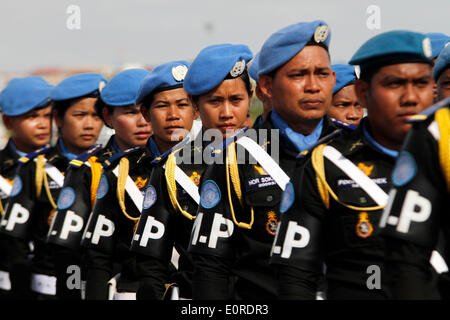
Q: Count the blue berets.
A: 11